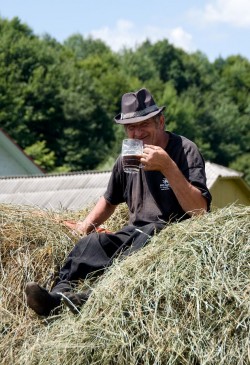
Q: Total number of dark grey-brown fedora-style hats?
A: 1